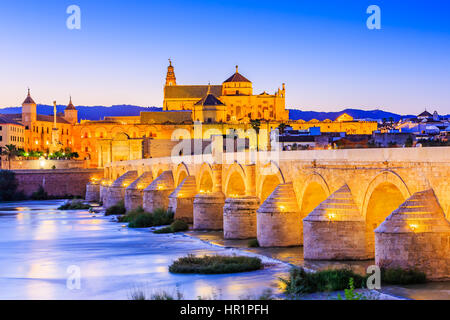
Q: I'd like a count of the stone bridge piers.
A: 11